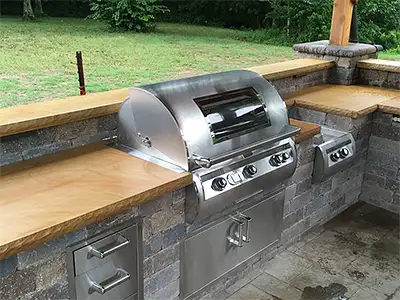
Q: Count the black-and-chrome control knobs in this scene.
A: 6